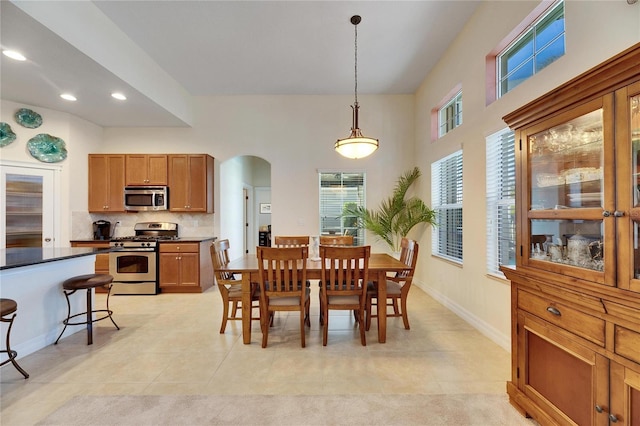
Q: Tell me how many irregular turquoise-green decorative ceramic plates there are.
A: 3